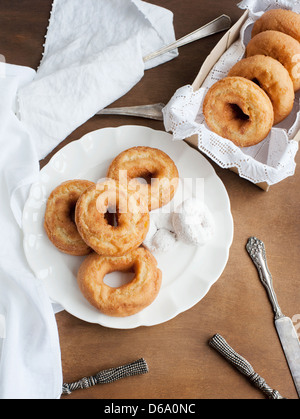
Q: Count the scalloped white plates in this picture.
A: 1